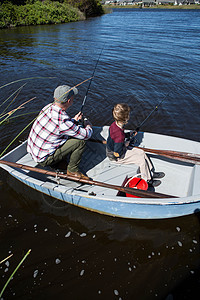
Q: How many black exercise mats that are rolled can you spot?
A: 0